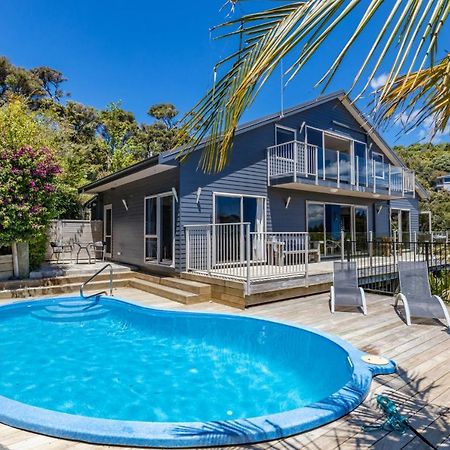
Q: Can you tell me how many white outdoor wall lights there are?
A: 7